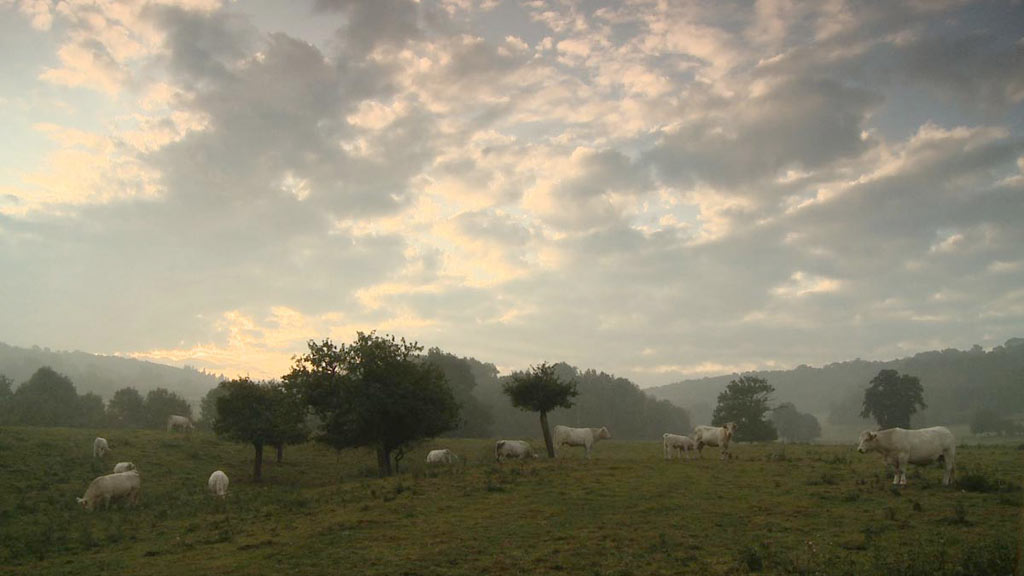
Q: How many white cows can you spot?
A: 11